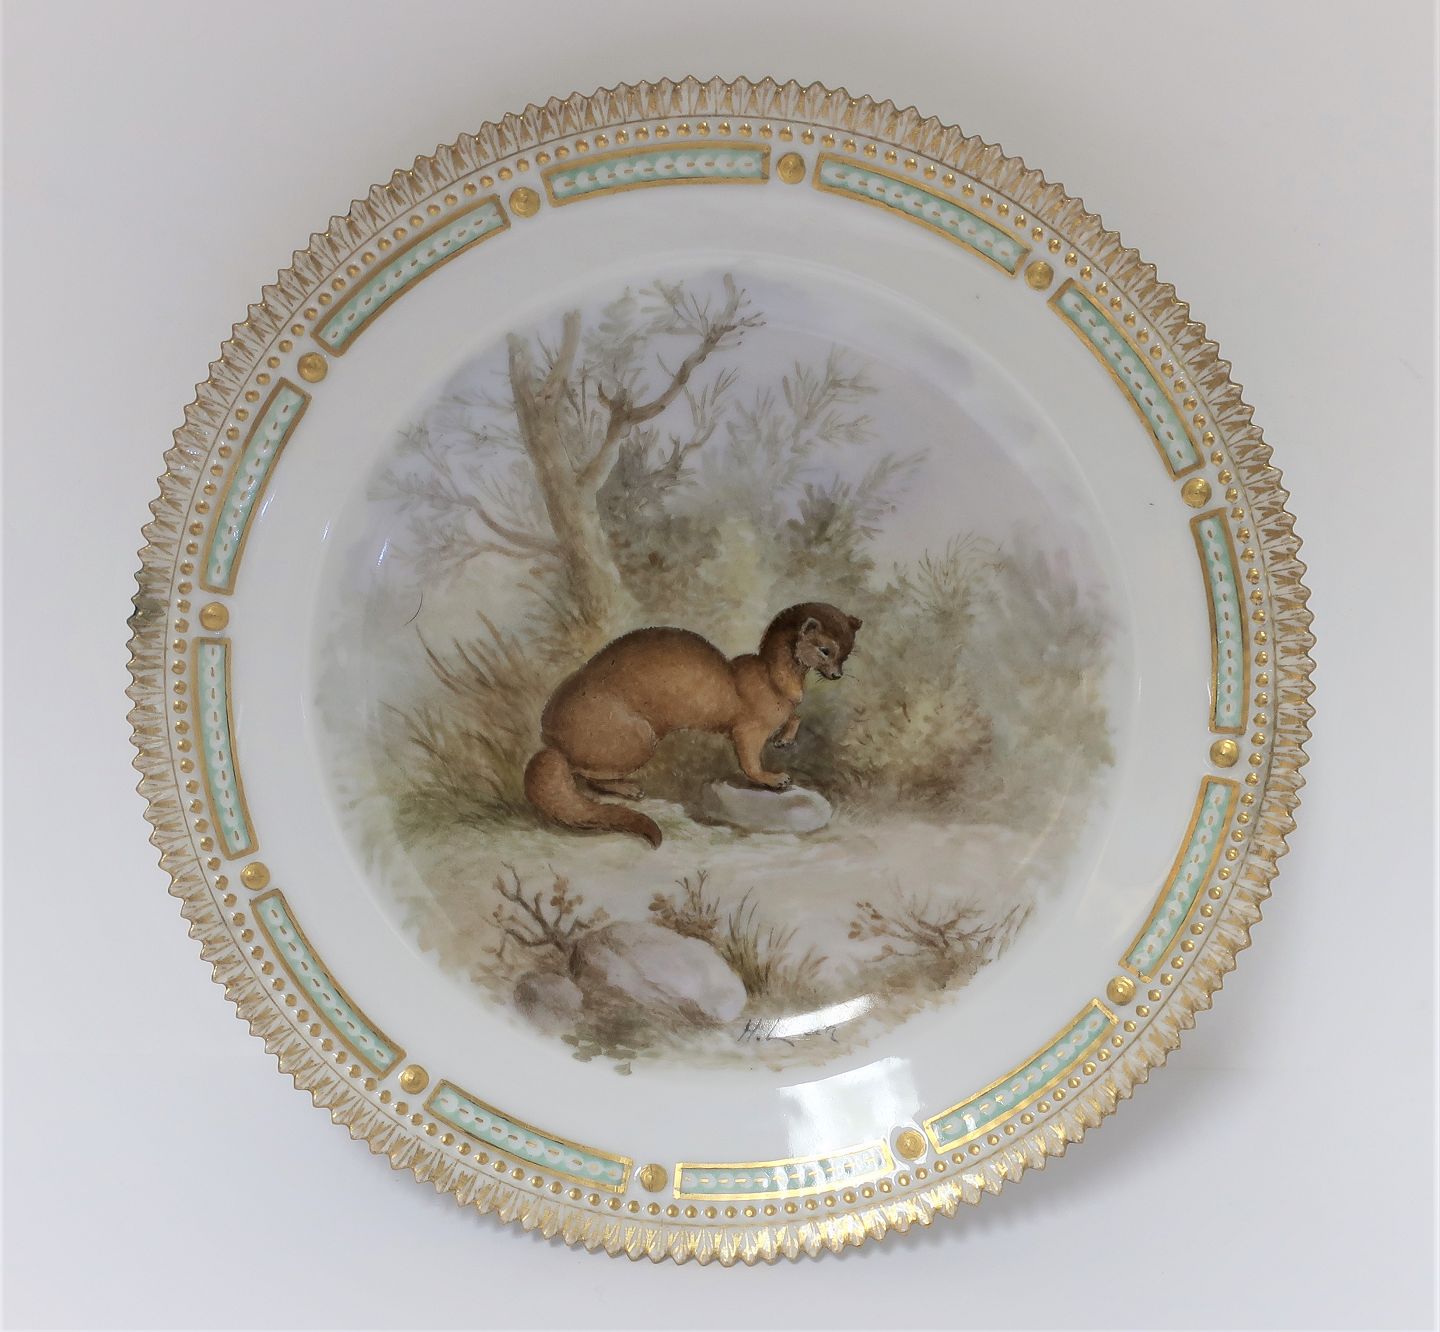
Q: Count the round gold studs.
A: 12